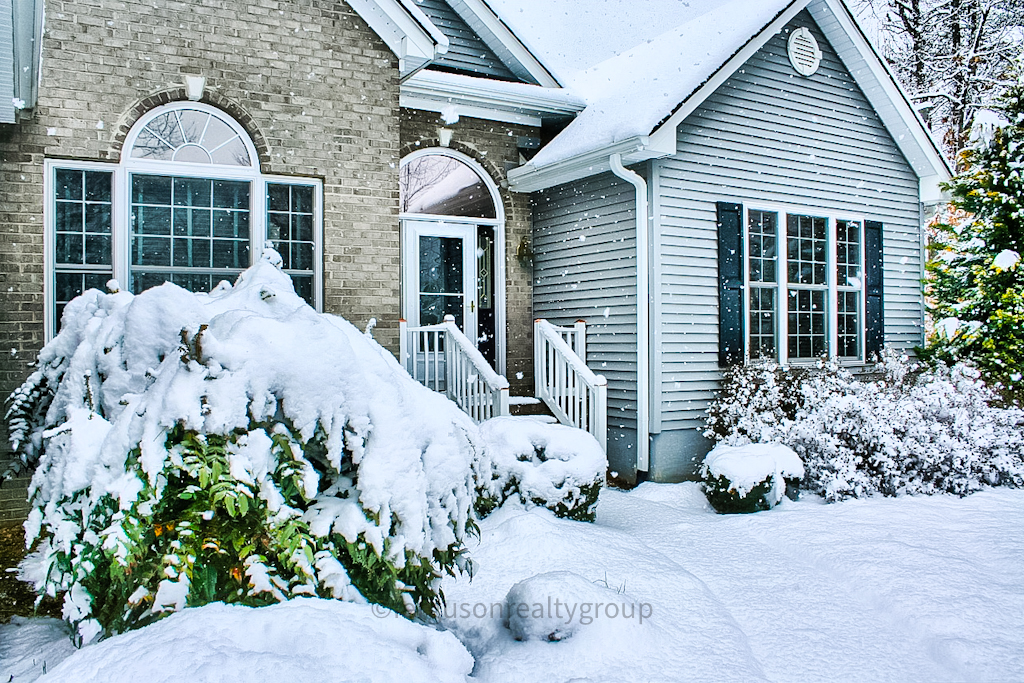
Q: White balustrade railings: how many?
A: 2